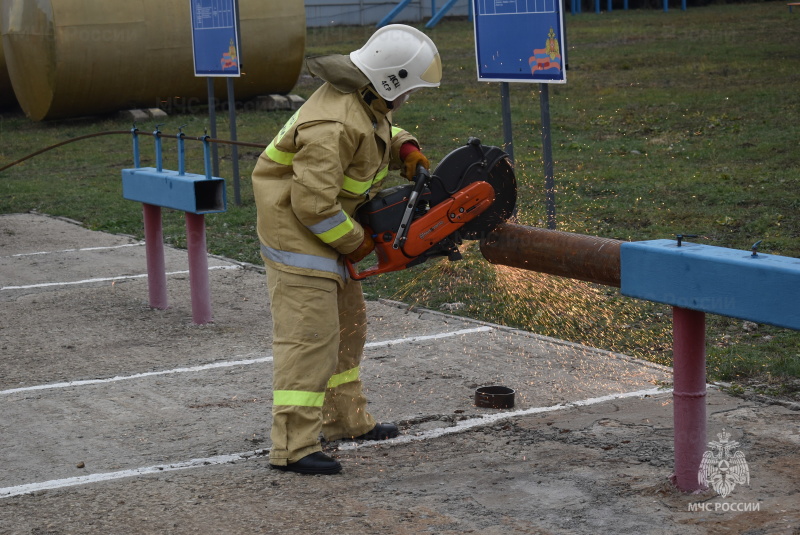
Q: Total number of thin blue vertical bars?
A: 4